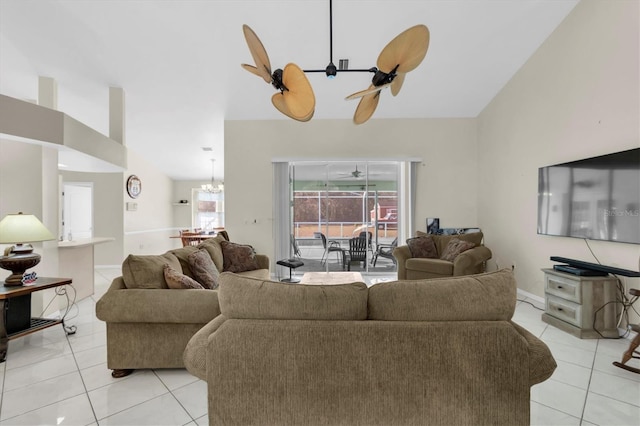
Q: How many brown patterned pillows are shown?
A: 5